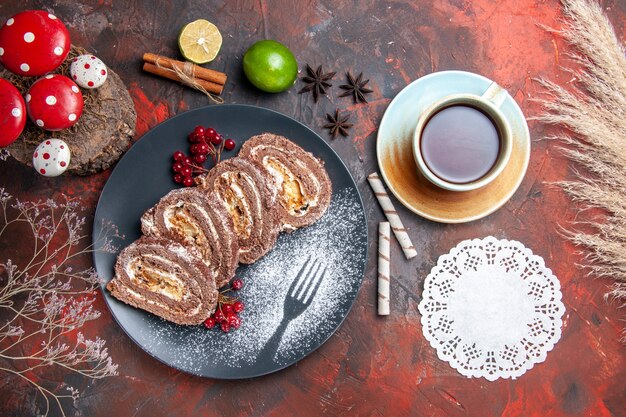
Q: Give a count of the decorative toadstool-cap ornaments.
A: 5